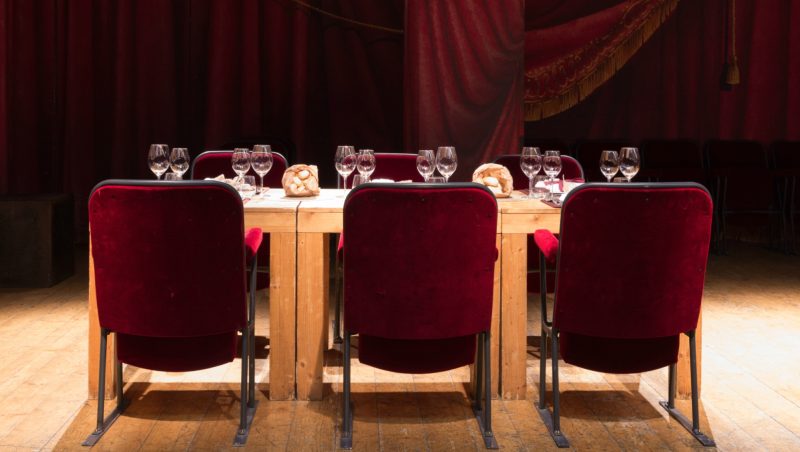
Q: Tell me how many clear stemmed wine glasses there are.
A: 12